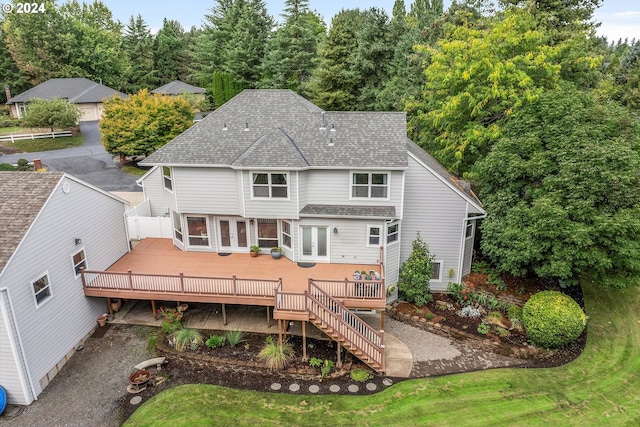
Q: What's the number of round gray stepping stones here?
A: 8